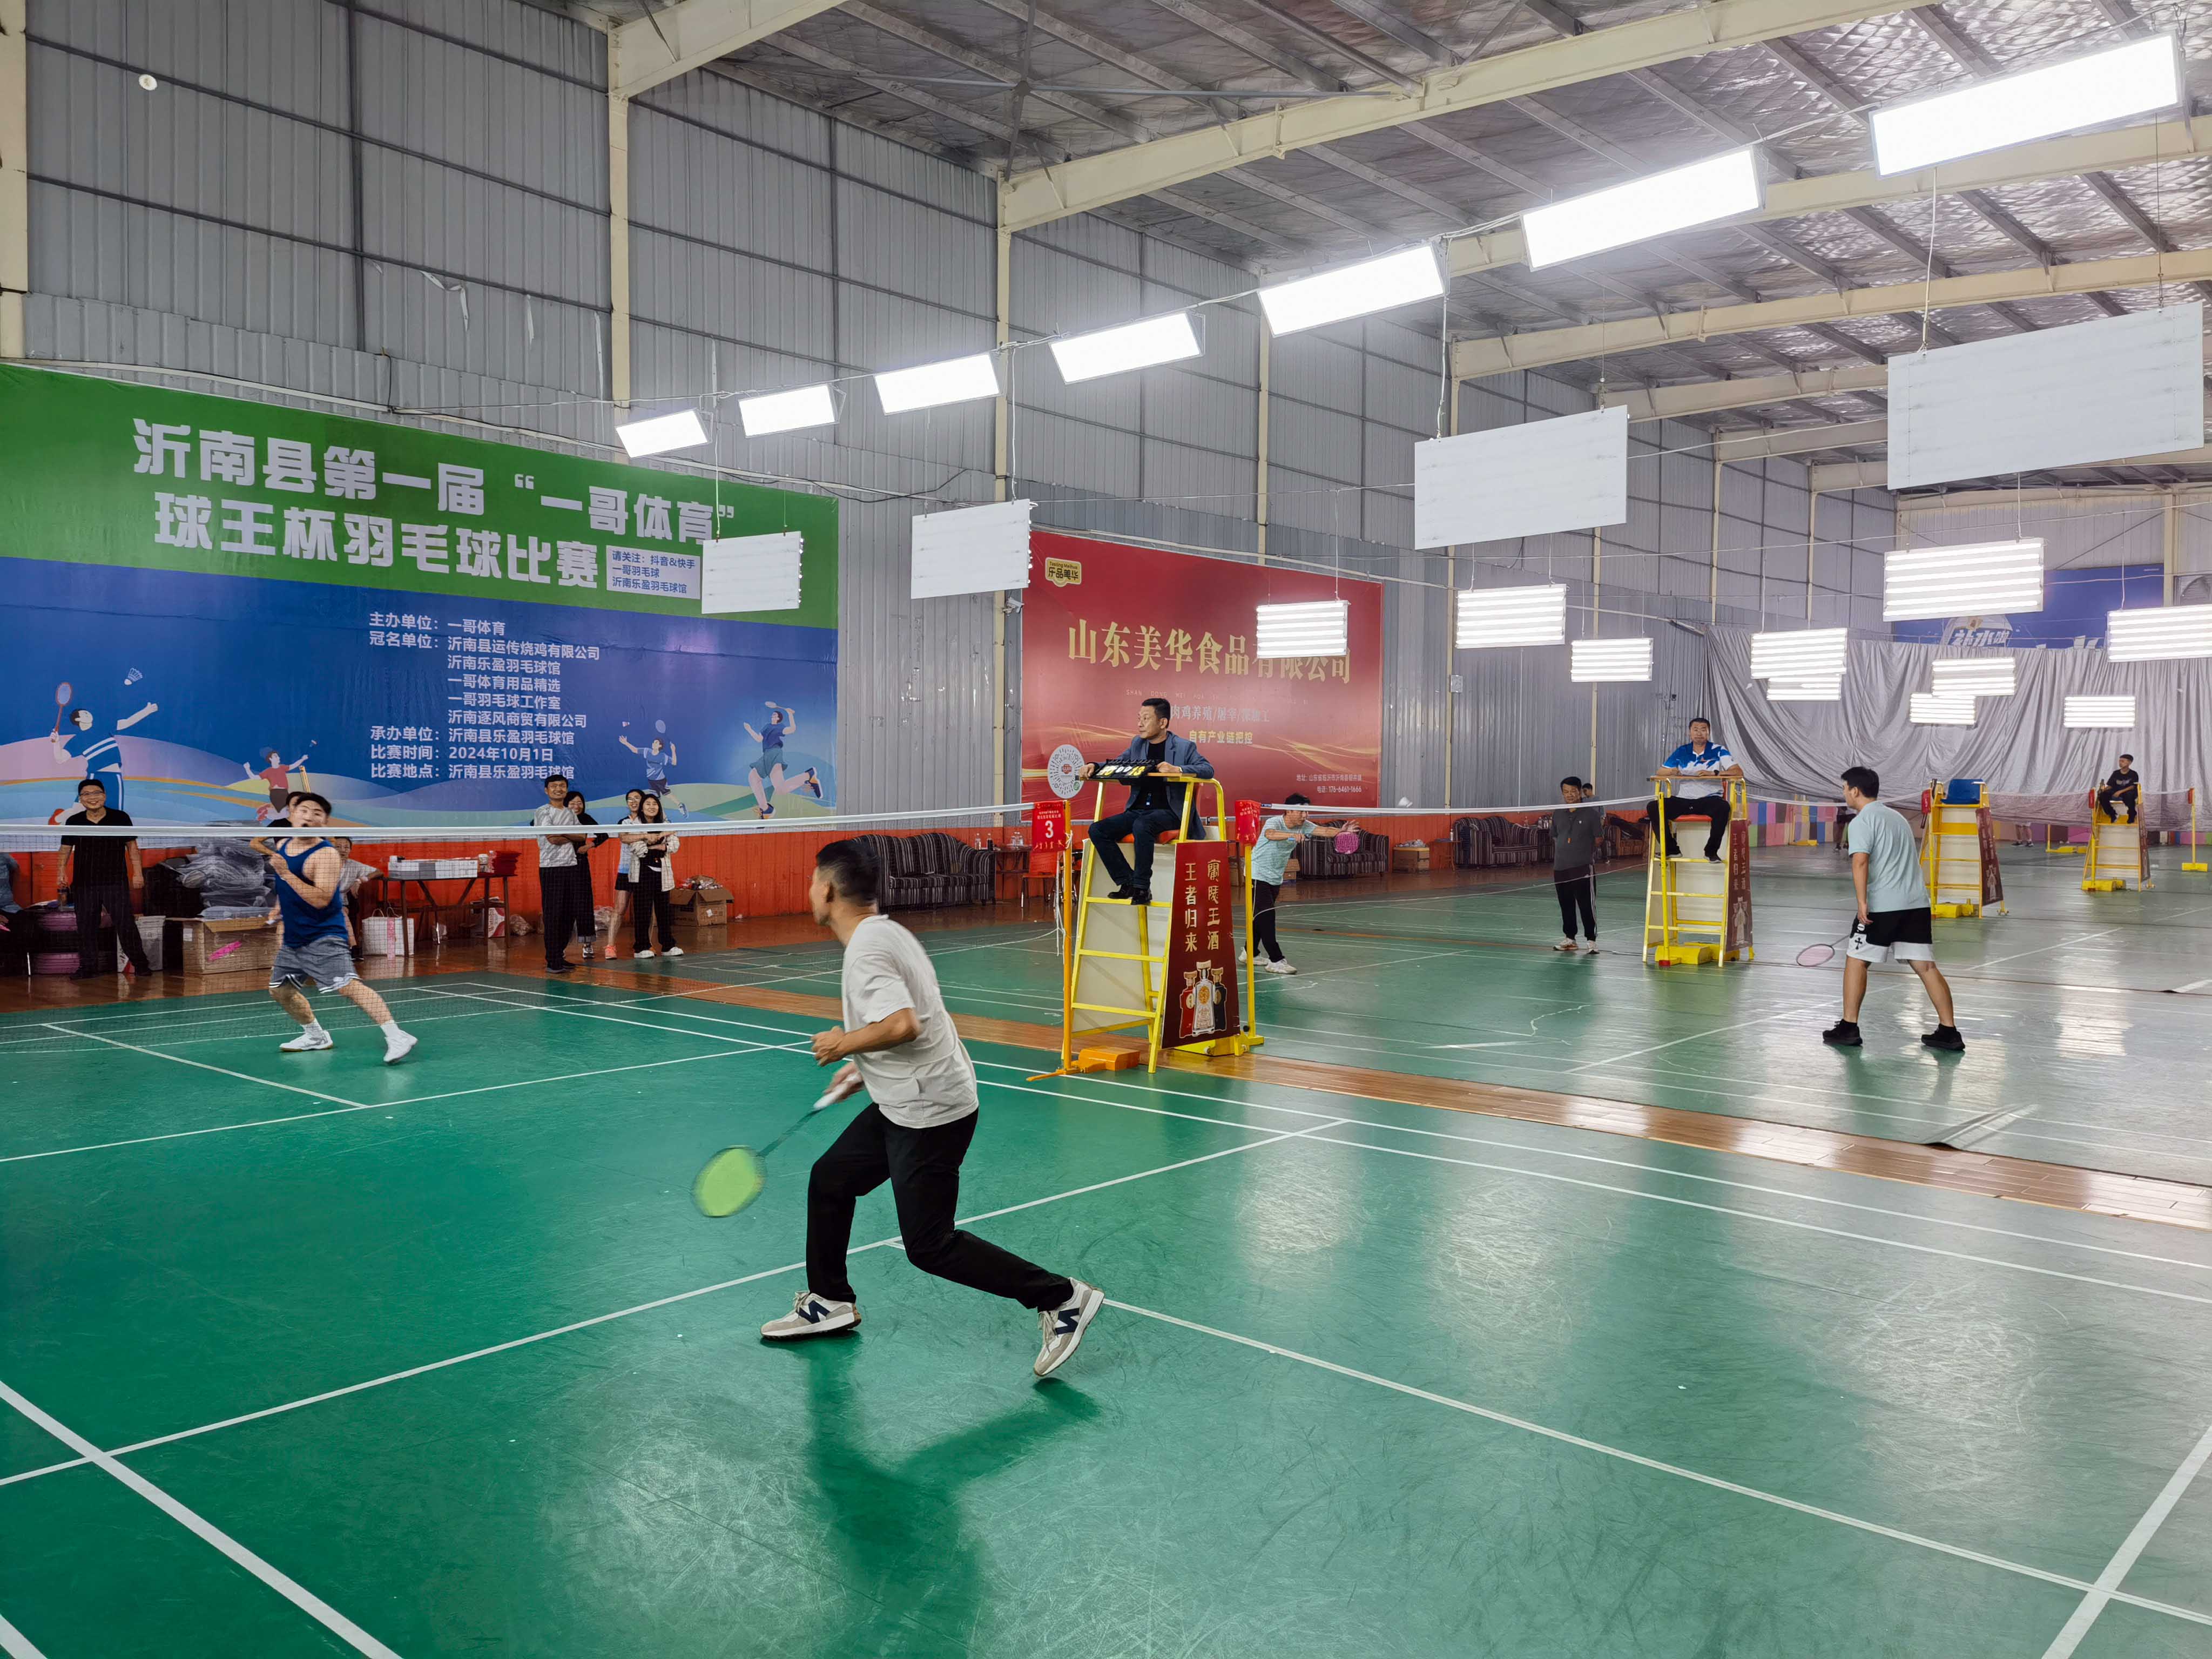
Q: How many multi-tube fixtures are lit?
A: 10